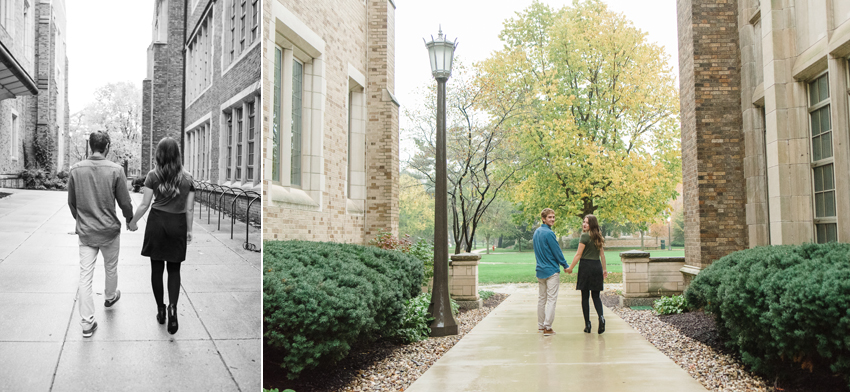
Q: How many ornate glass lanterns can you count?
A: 1